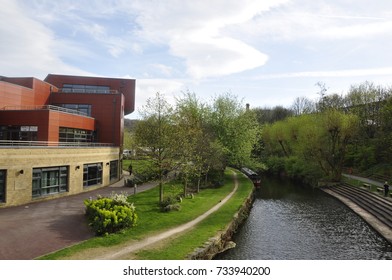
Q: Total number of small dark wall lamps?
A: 3